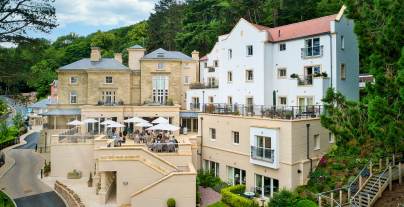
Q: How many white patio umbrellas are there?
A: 8